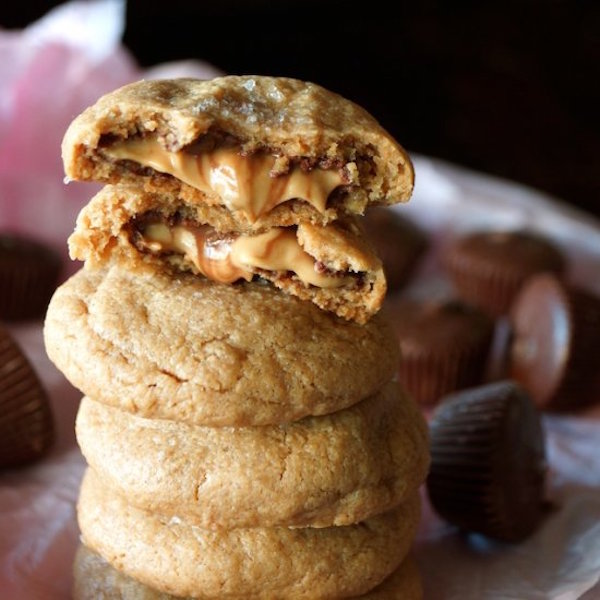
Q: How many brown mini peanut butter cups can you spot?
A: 7